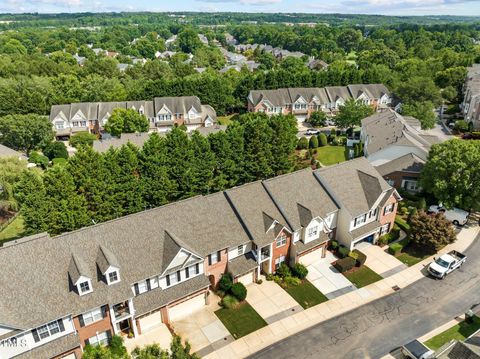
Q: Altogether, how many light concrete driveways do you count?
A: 5